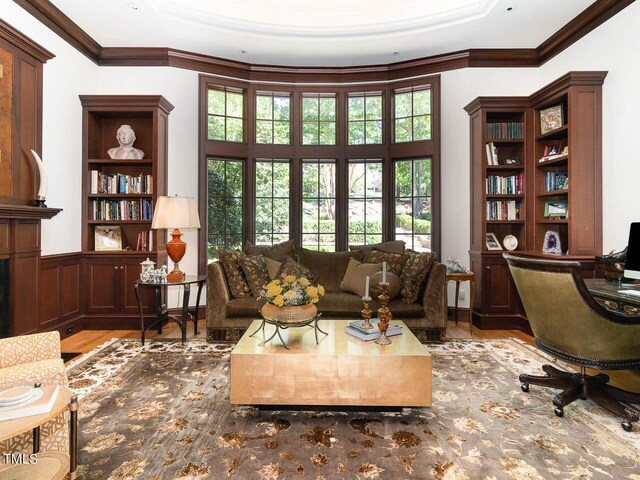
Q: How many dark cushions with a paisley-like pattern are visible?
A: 5